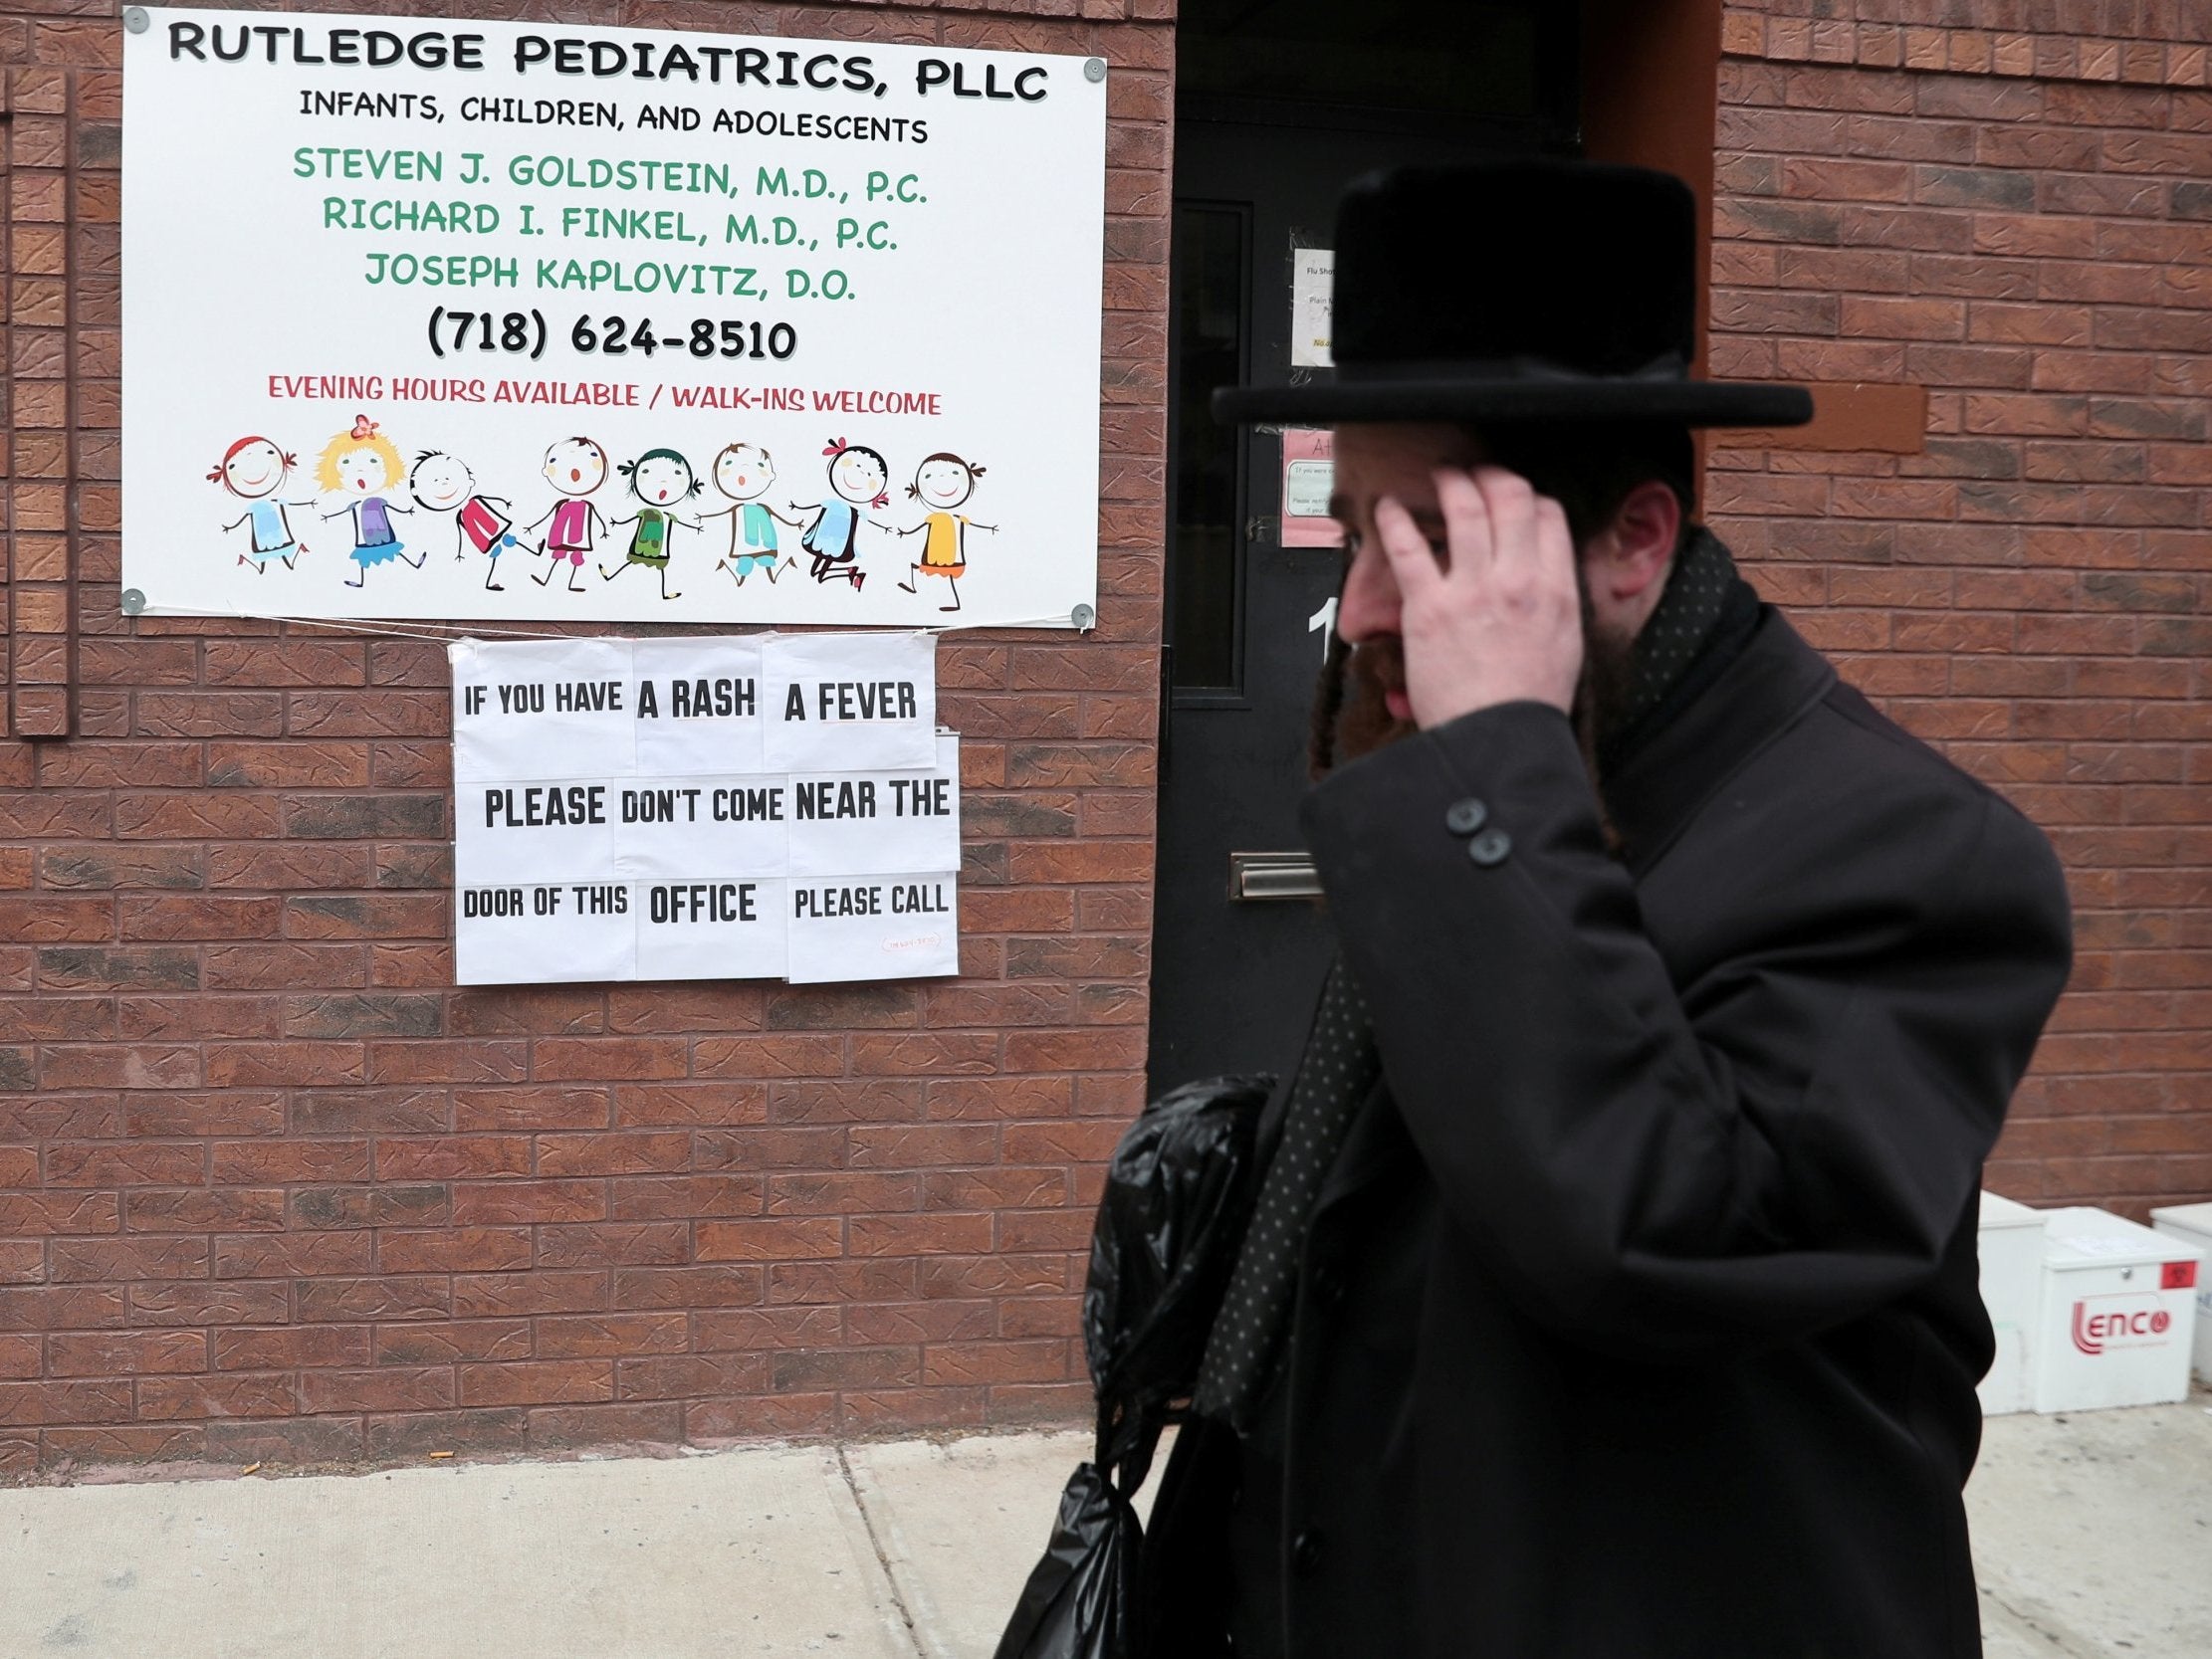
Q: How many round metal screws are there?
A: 4